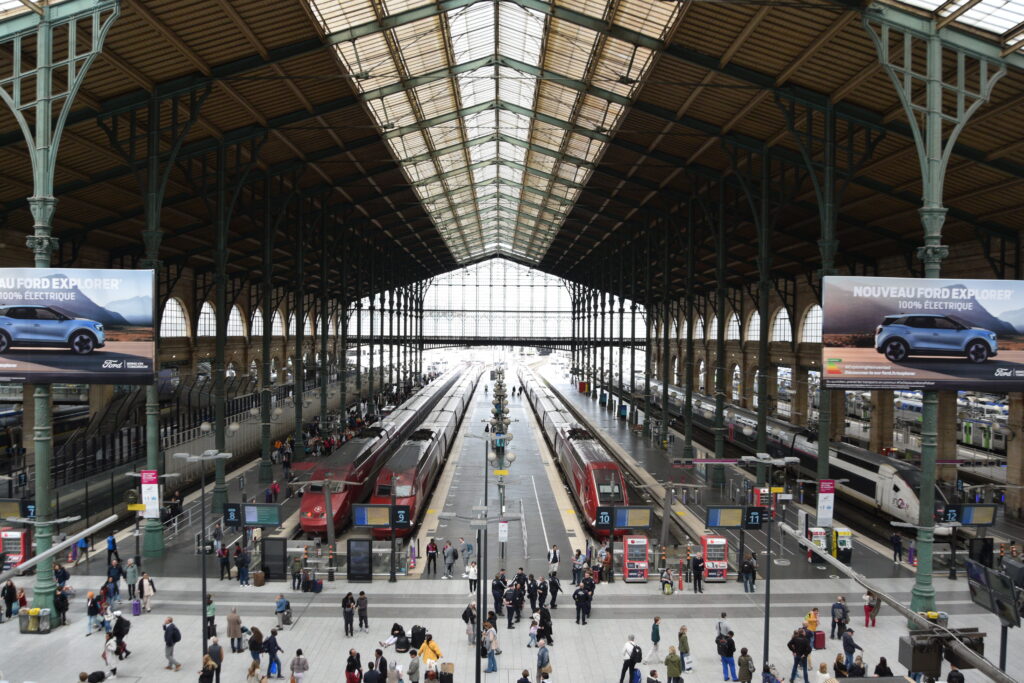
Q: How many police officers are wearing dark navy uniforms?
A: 10